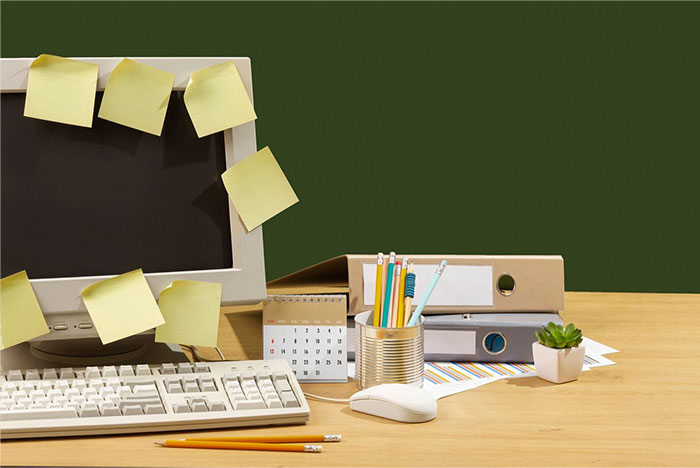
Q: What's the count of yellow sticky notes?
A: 7